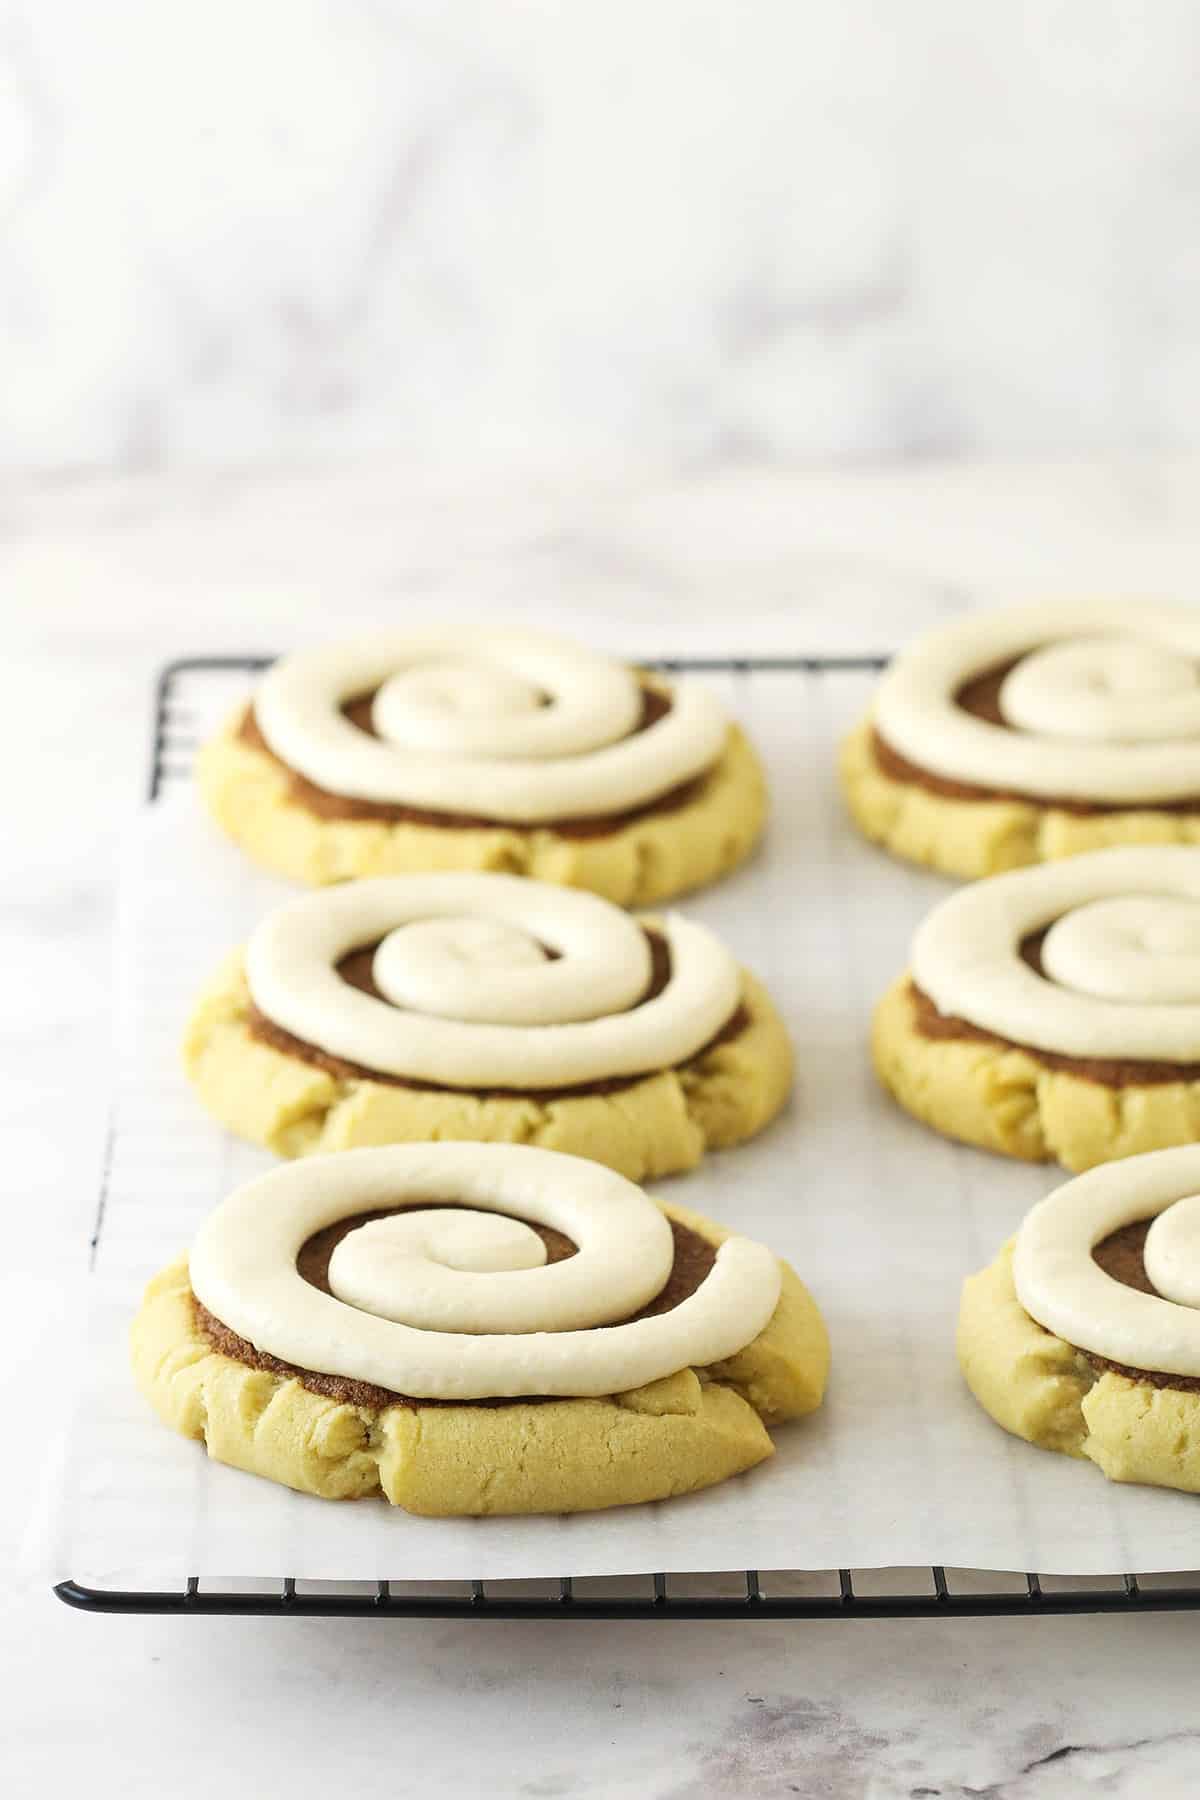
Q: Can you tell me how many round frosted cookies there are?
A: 6